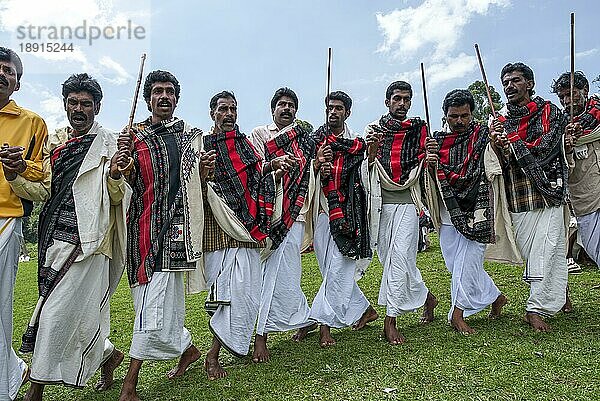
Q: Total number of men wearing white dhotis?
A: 10